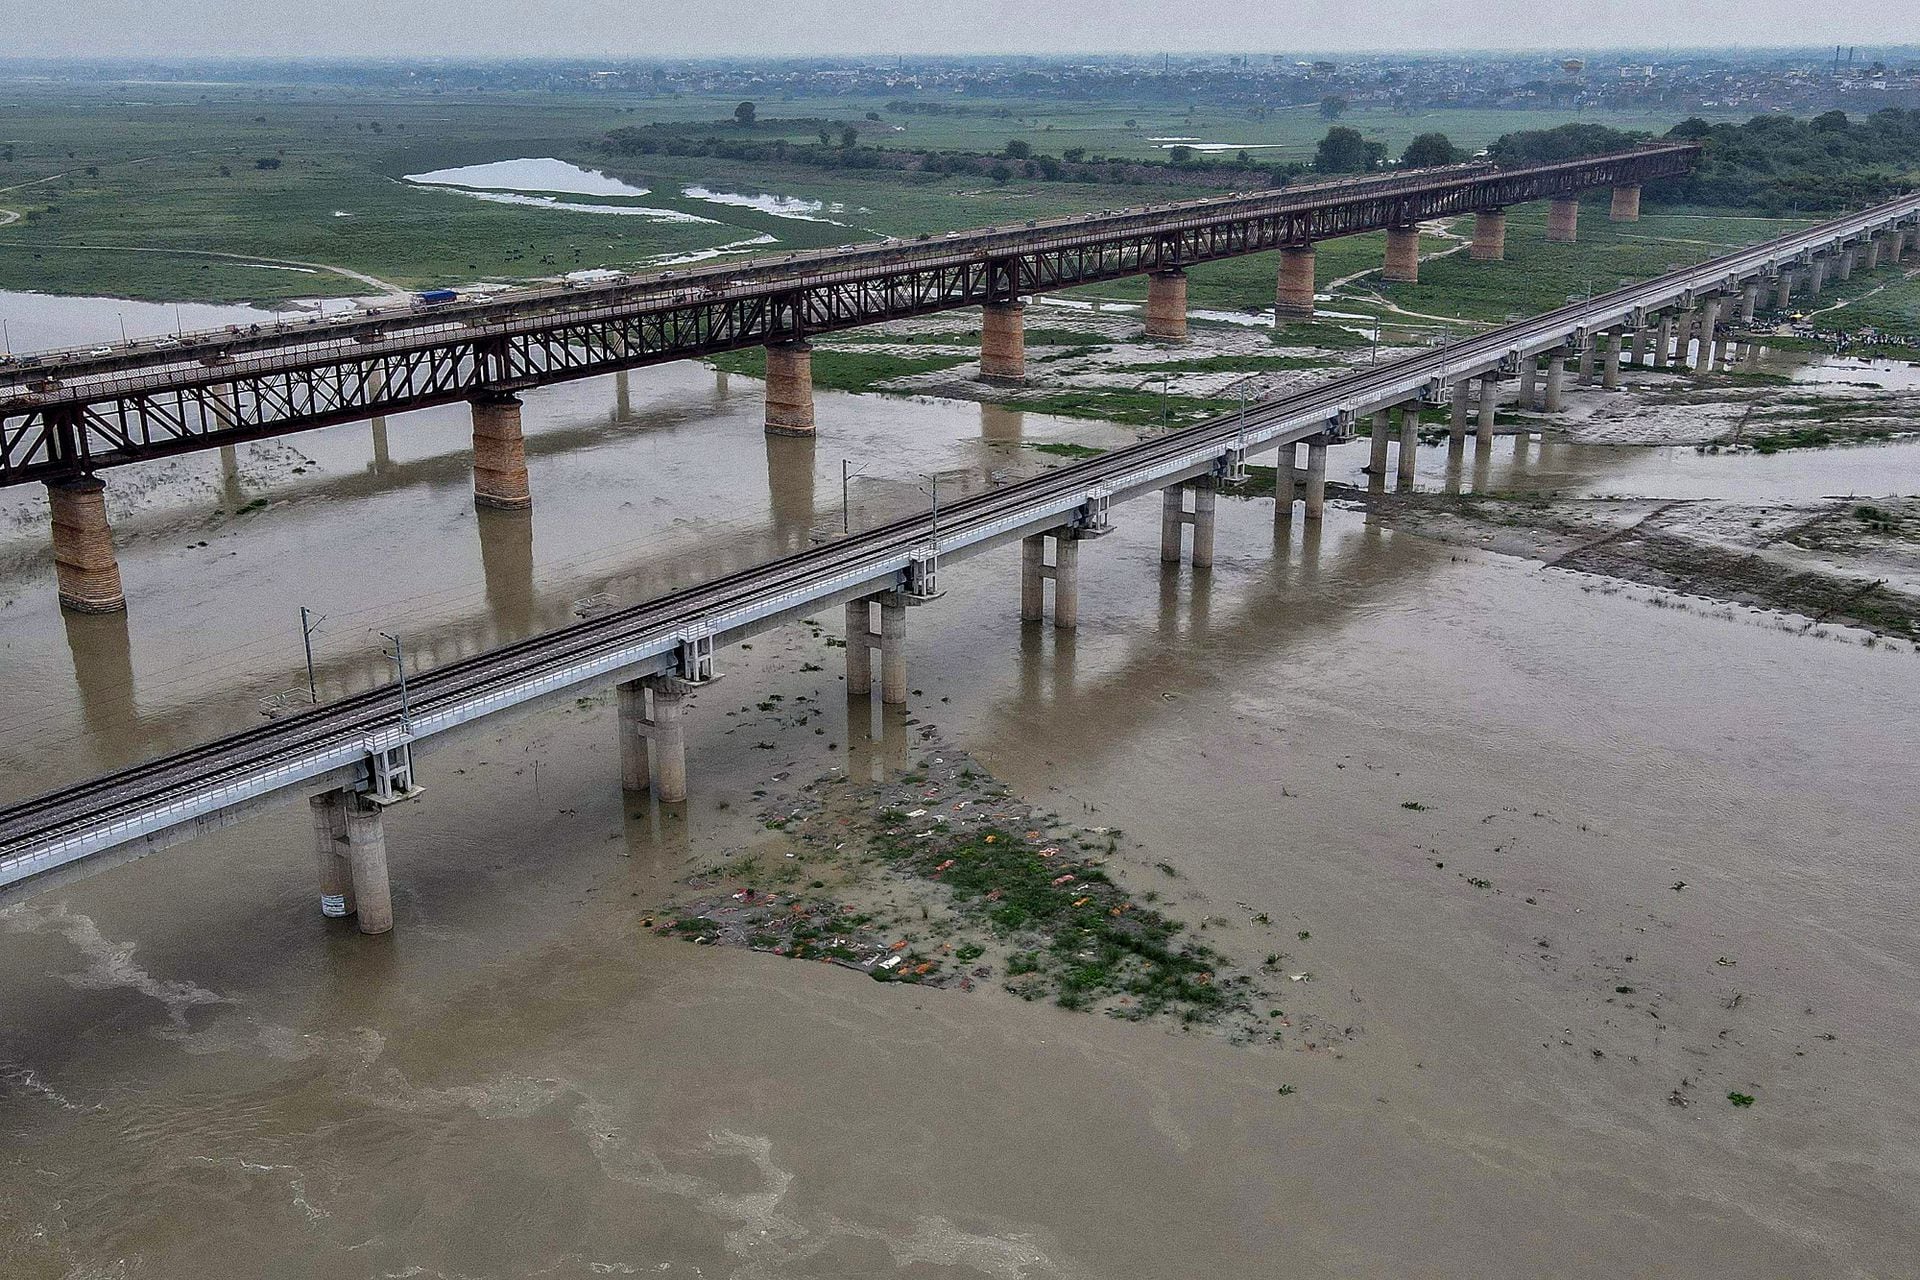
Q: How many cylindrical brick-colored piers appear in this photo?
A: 10